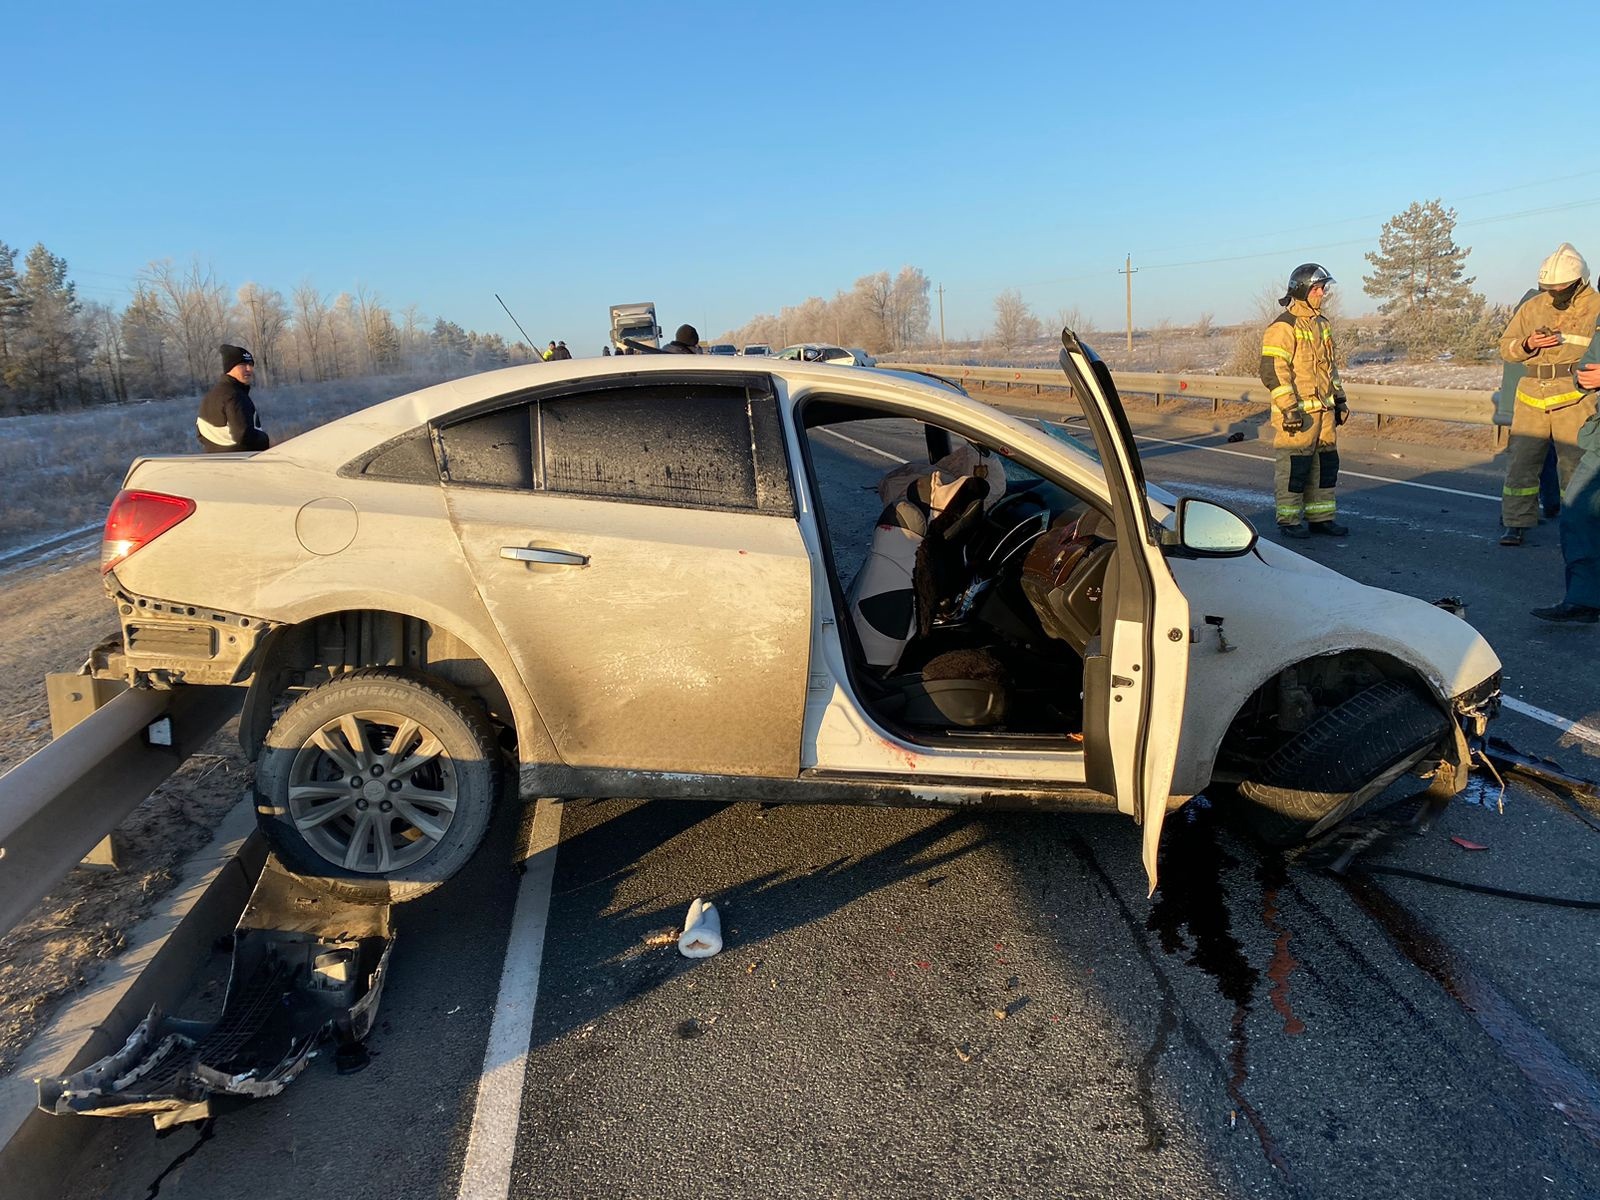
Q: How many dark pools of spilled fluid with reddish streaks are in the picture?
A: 1